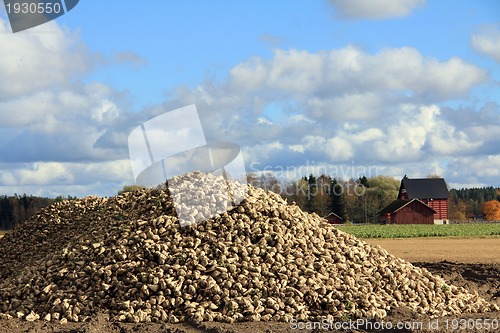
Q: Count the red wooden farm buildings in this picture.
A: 3